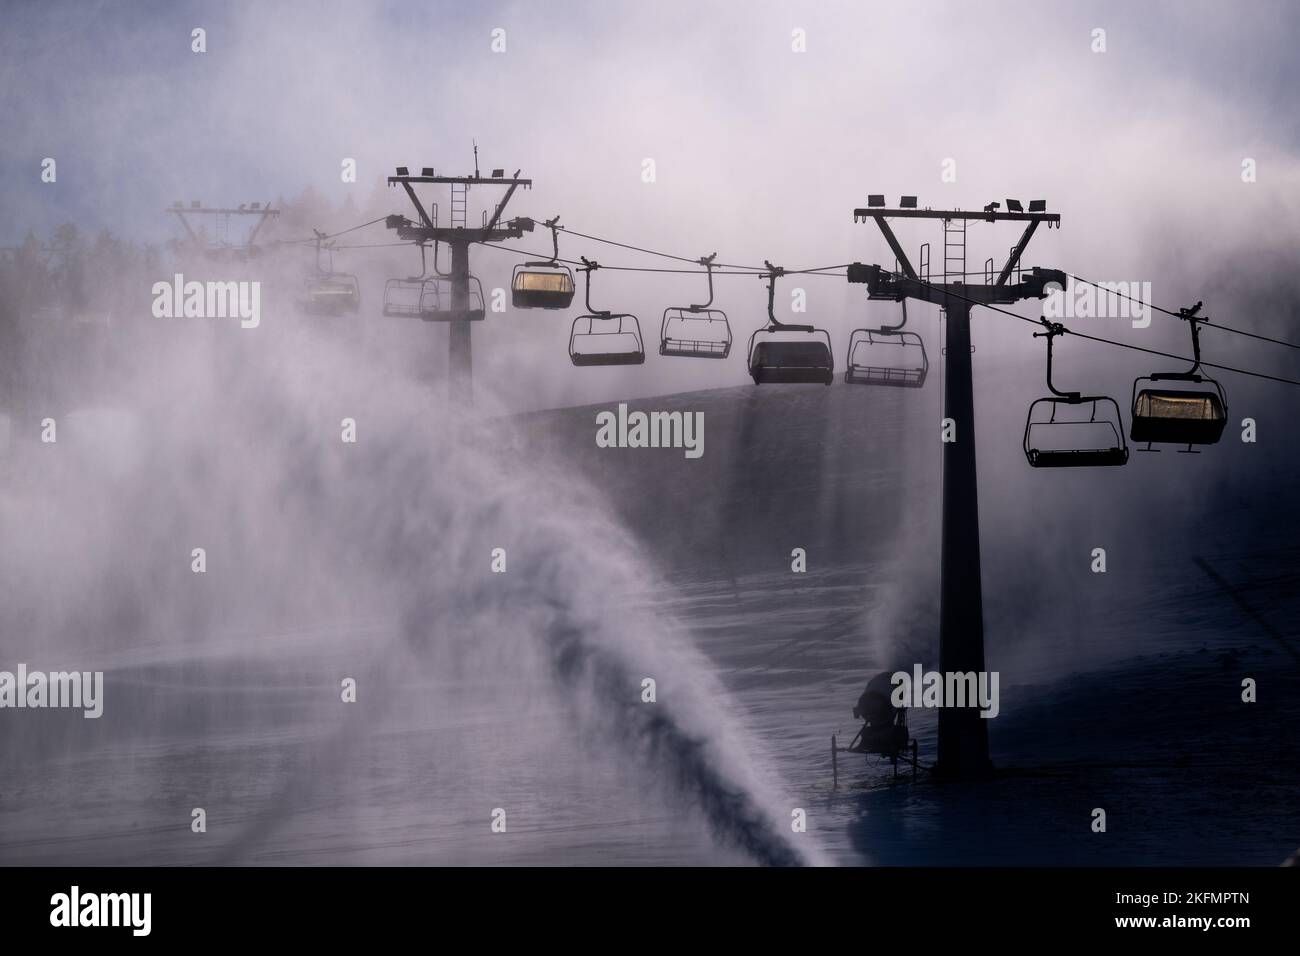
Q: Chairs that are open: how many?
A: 6